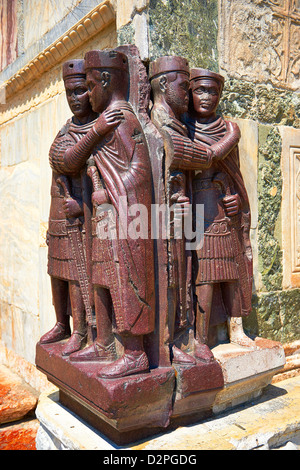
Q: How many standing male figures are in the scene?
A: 4